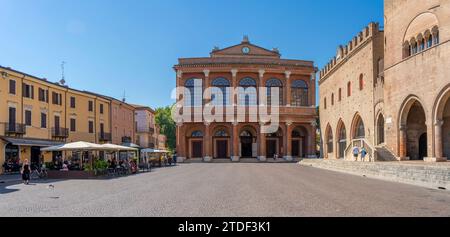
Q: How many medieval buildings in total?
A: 2